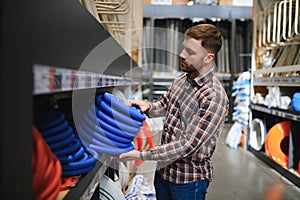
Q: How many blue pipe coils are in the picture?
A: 2